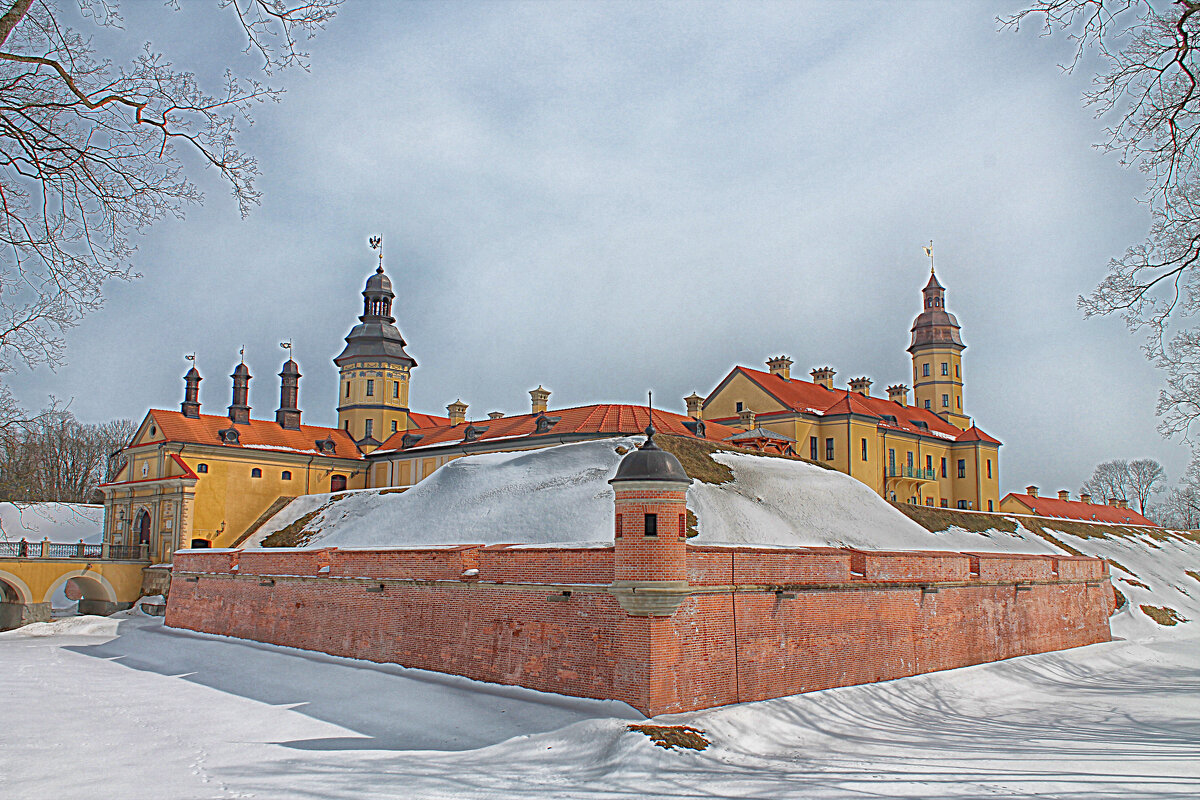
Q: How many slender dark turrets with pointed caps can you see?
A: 3